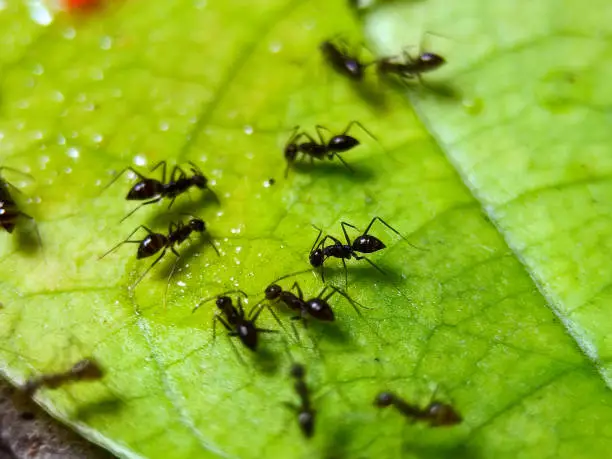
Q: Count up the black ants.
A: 12